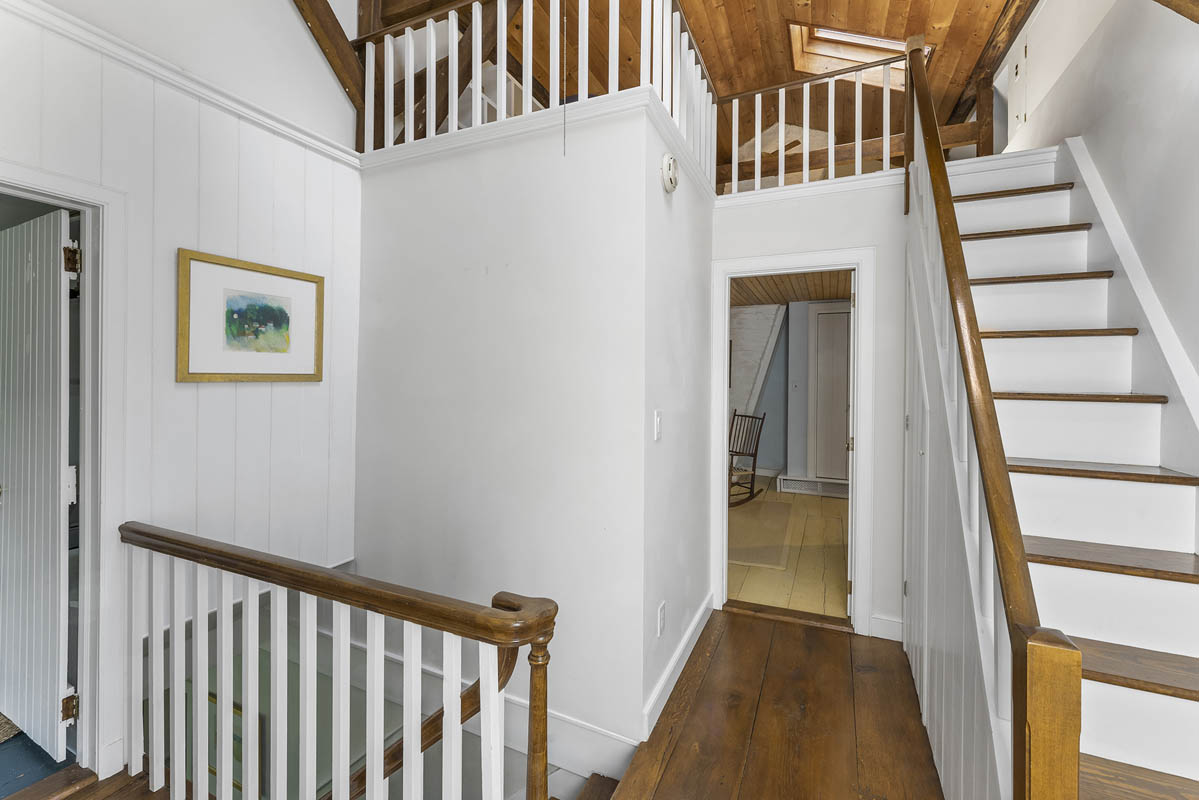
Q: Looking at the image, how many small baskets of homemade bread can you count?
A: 0